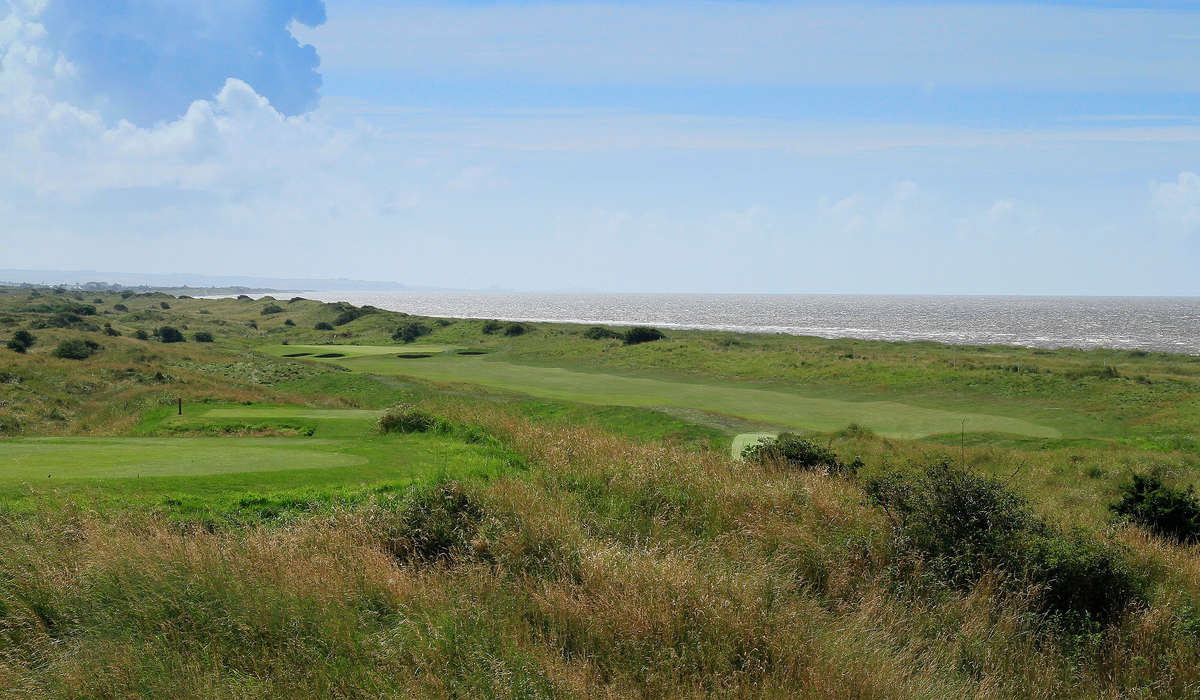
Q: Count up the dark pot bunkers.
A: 4